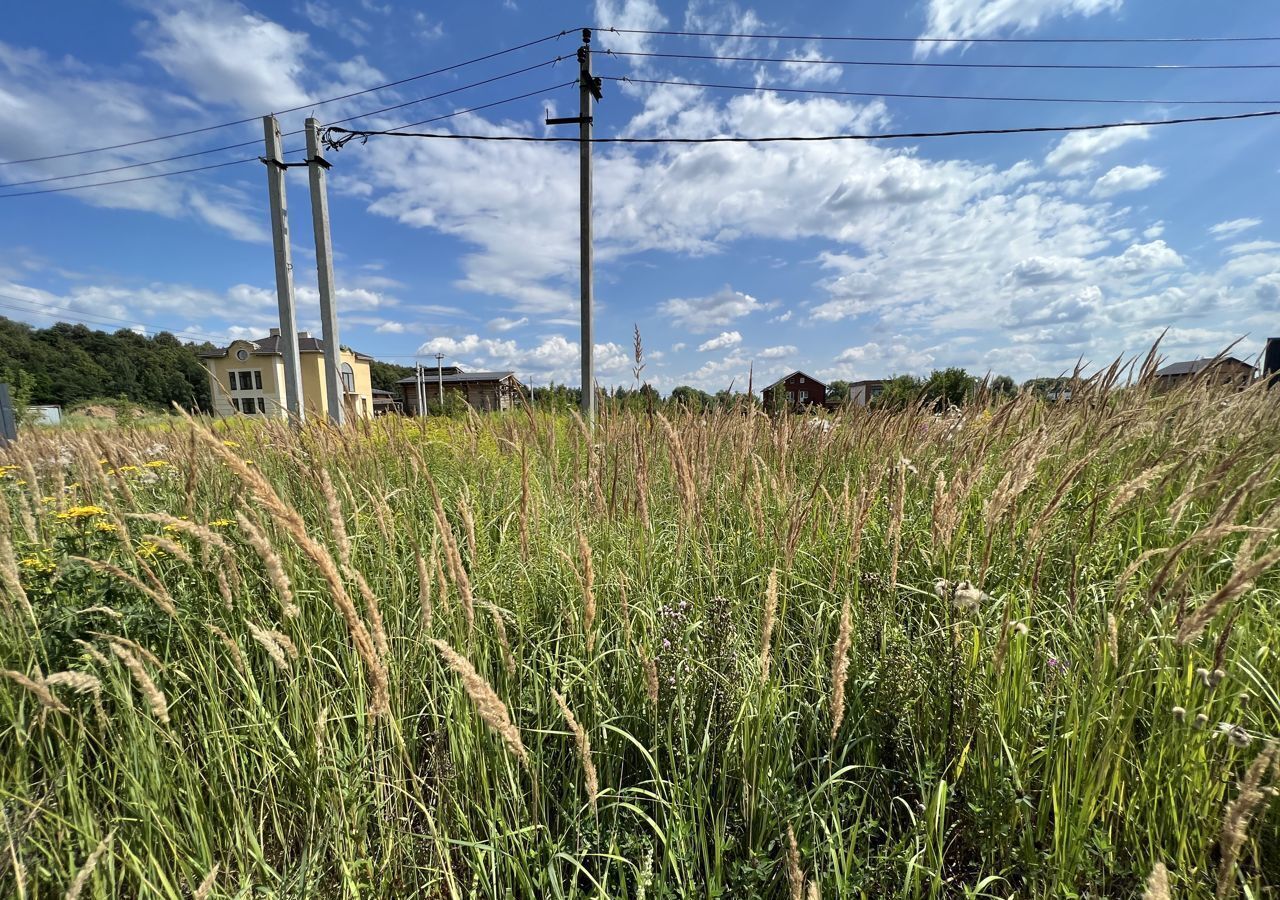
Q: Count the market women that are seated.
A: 0